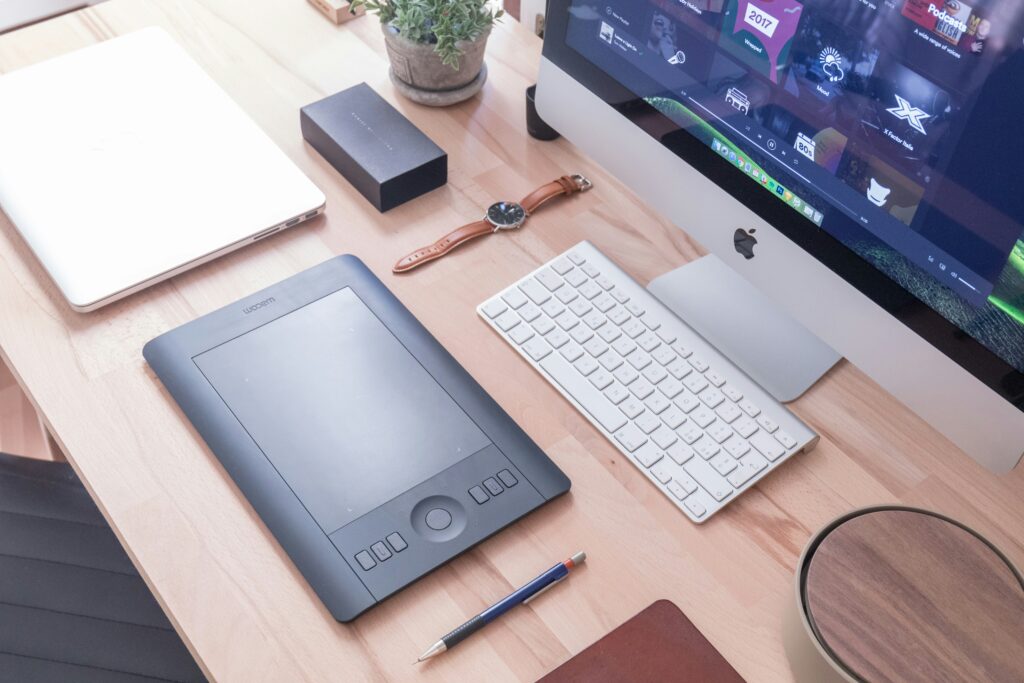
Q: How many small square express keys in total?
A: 6